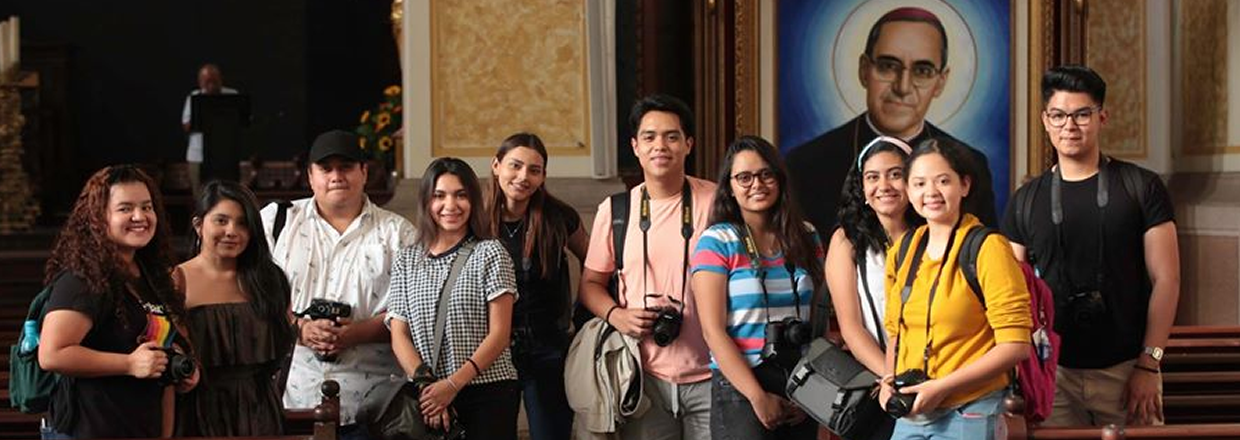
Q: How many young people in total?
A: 10